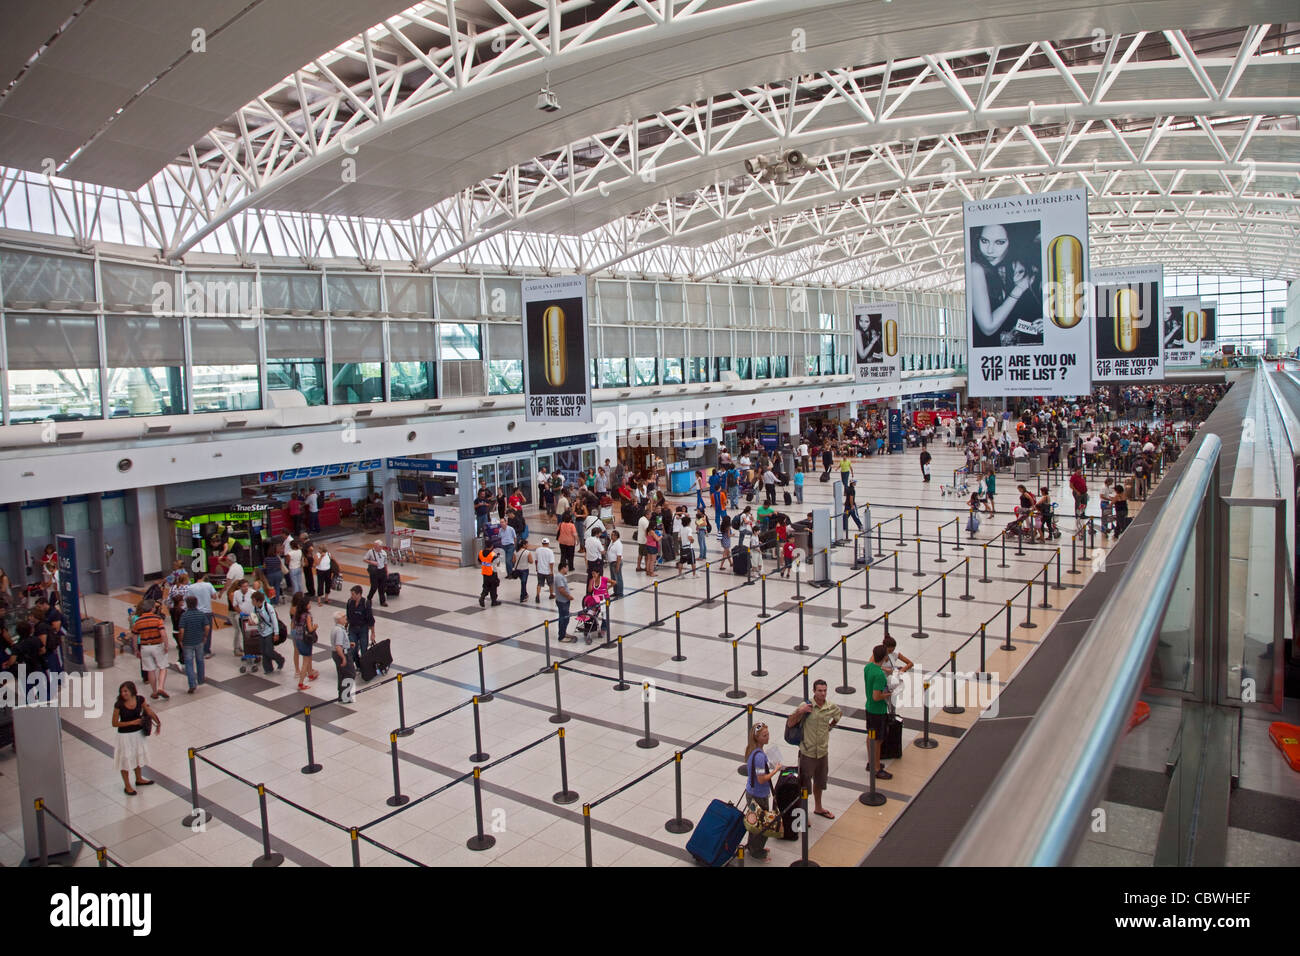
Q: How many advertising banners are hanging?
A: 6